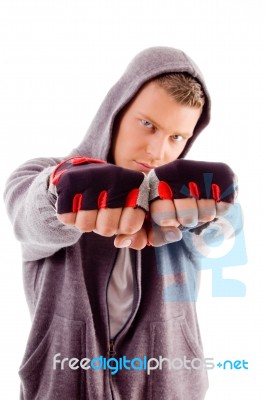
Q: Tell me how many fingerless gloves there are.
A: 2